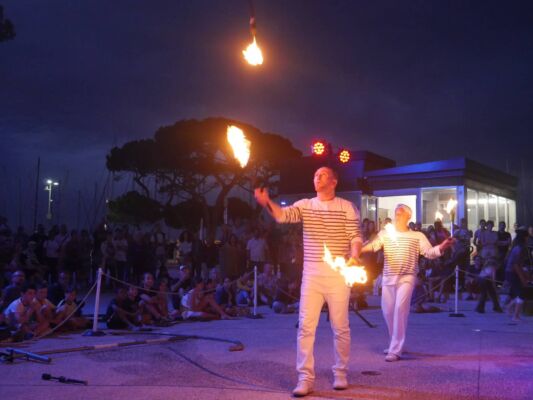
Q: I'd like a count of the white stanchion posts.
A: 3